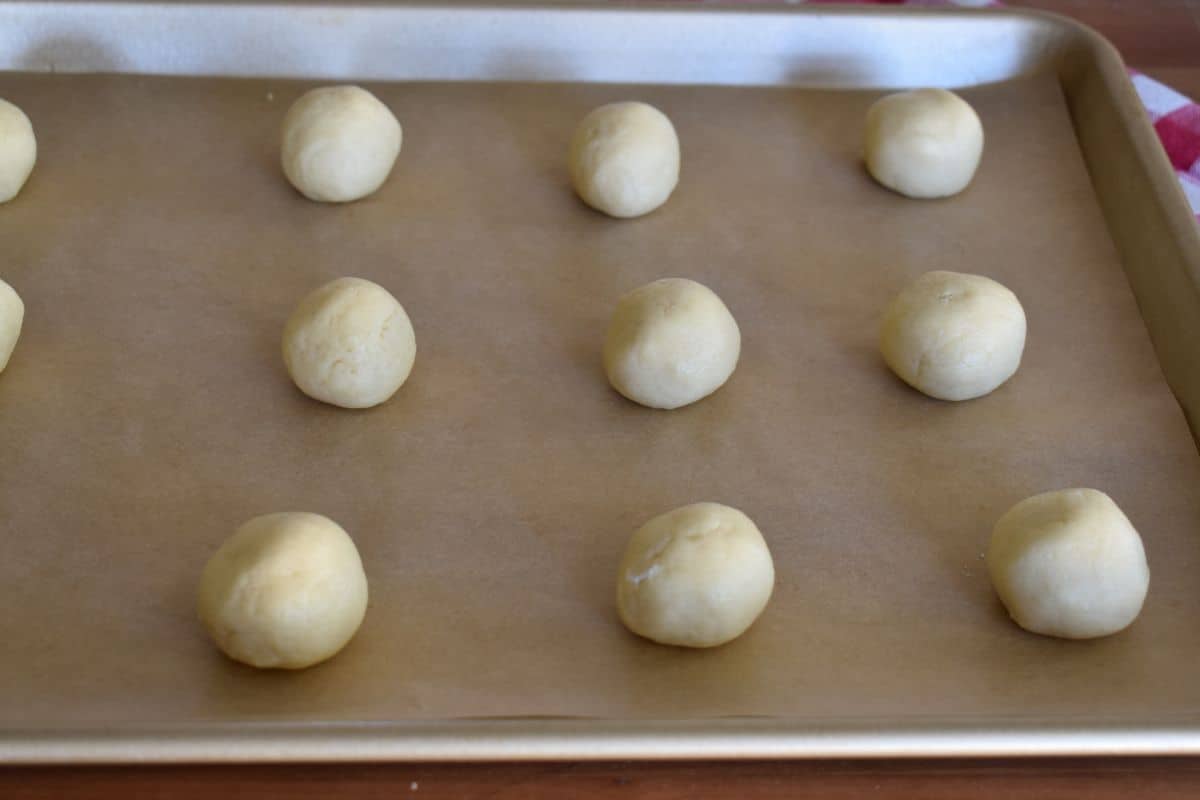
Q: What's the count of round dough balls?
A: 11